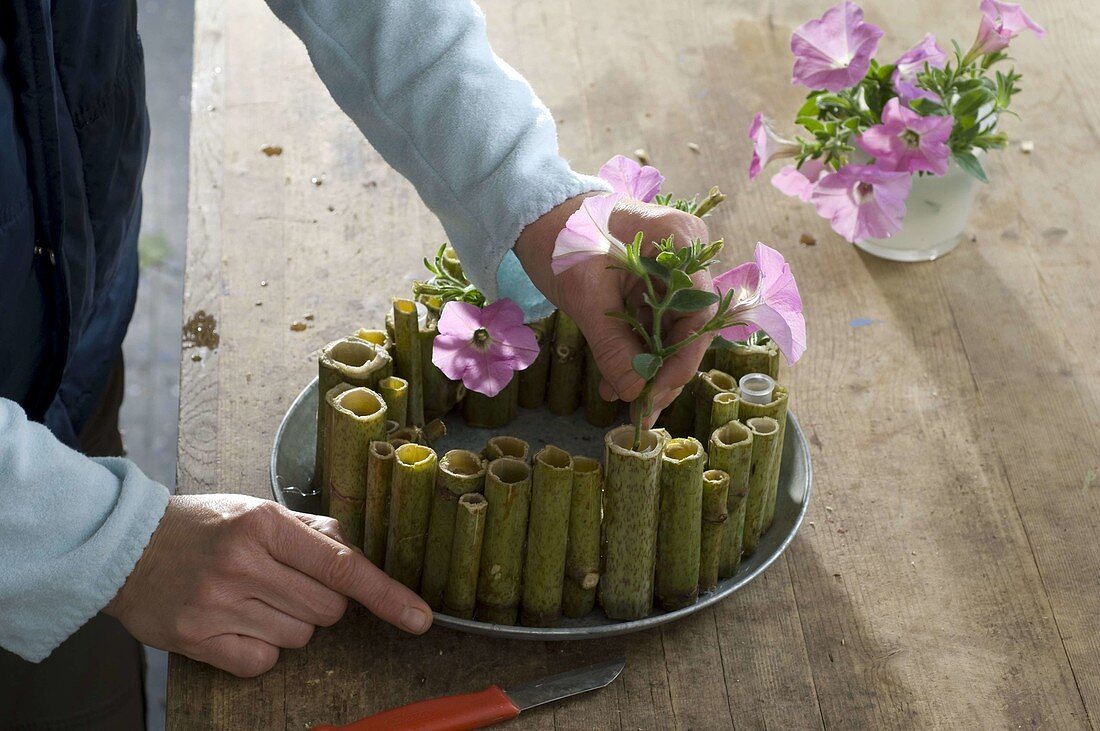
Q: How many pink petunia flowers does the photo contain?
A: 11